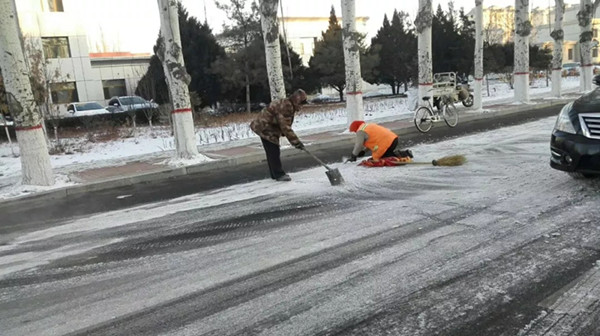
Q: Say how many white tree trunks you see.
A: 9